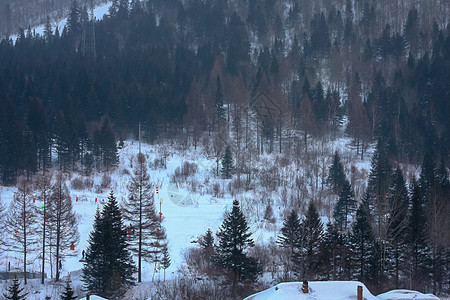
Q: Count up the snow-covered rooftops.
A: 3